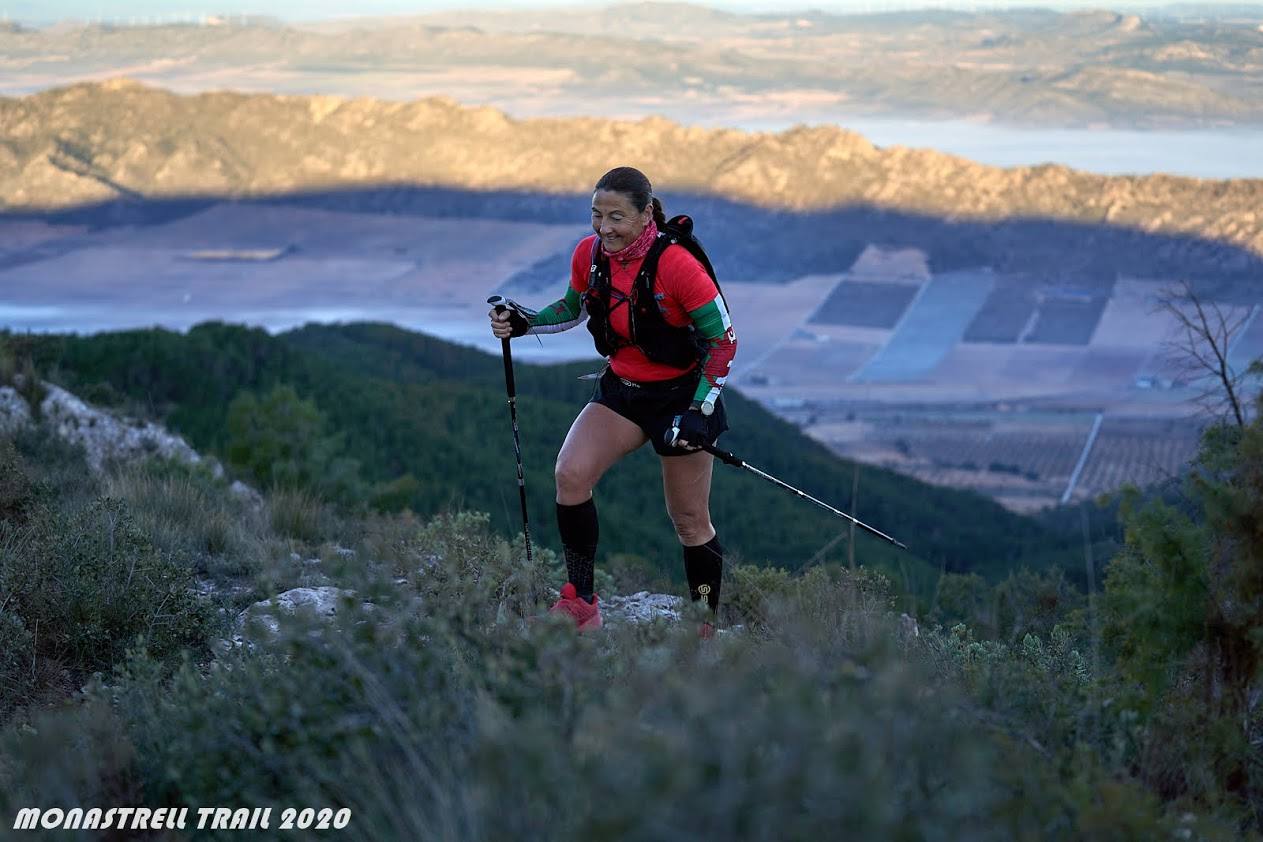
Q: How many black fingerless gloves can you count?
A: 2